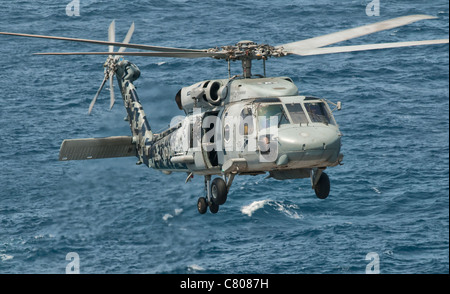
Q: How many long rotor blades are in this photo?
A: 4